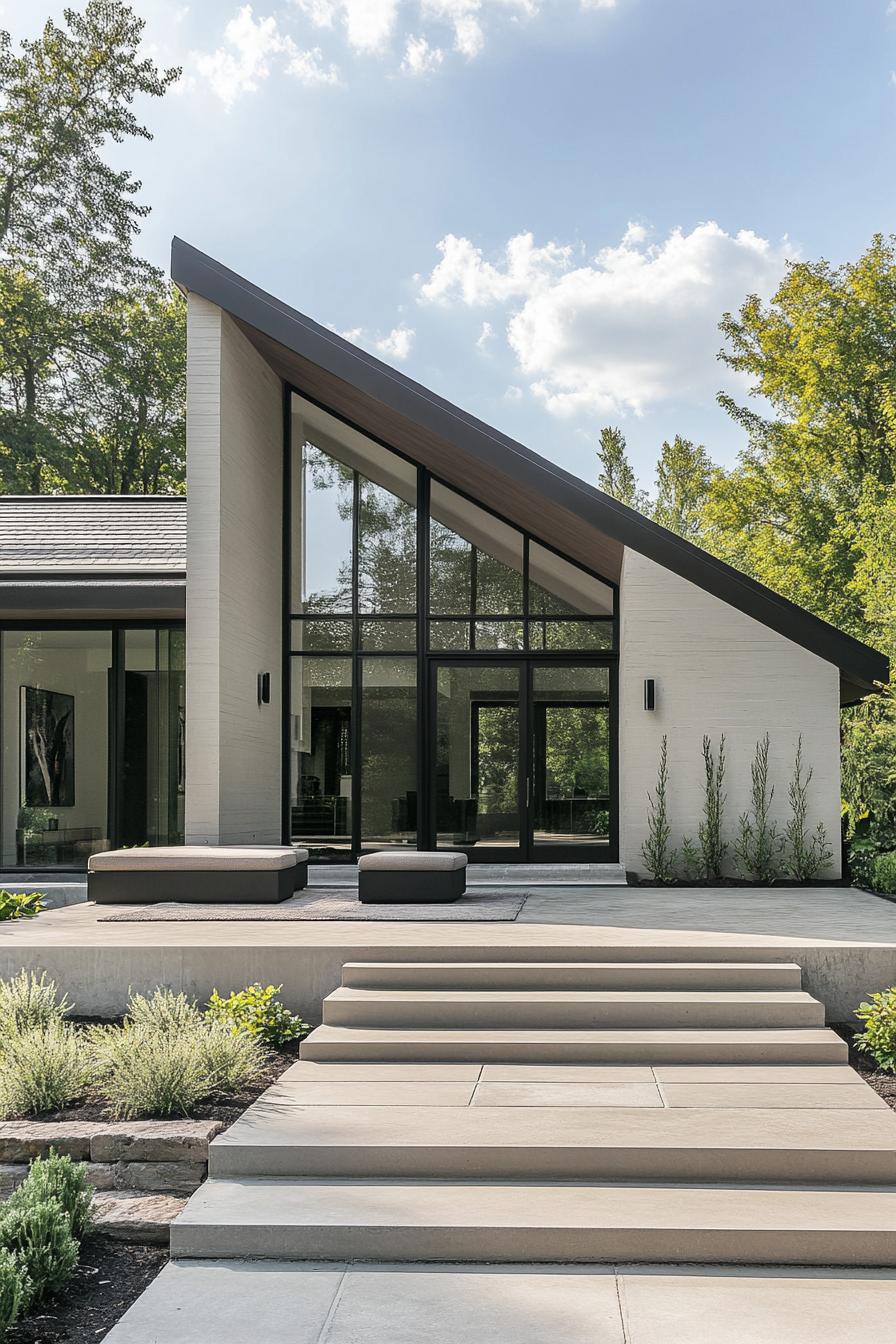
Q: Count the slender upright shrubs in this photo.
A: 4